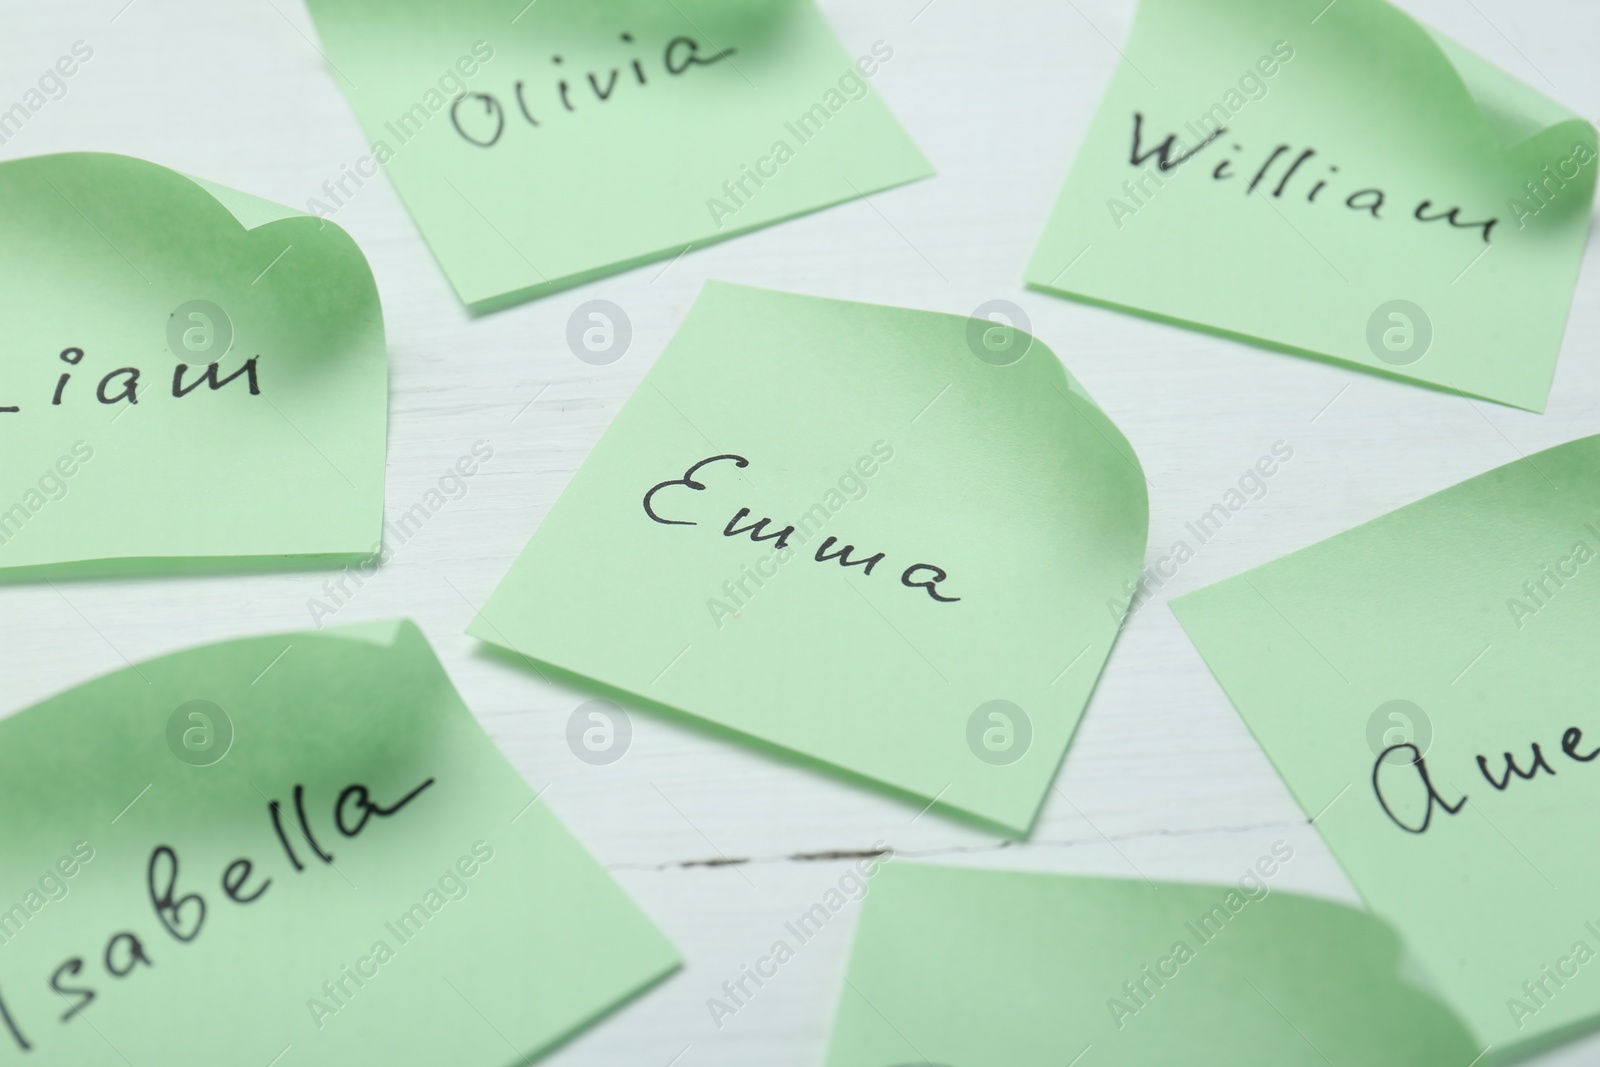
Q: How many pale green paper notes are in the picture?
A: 7